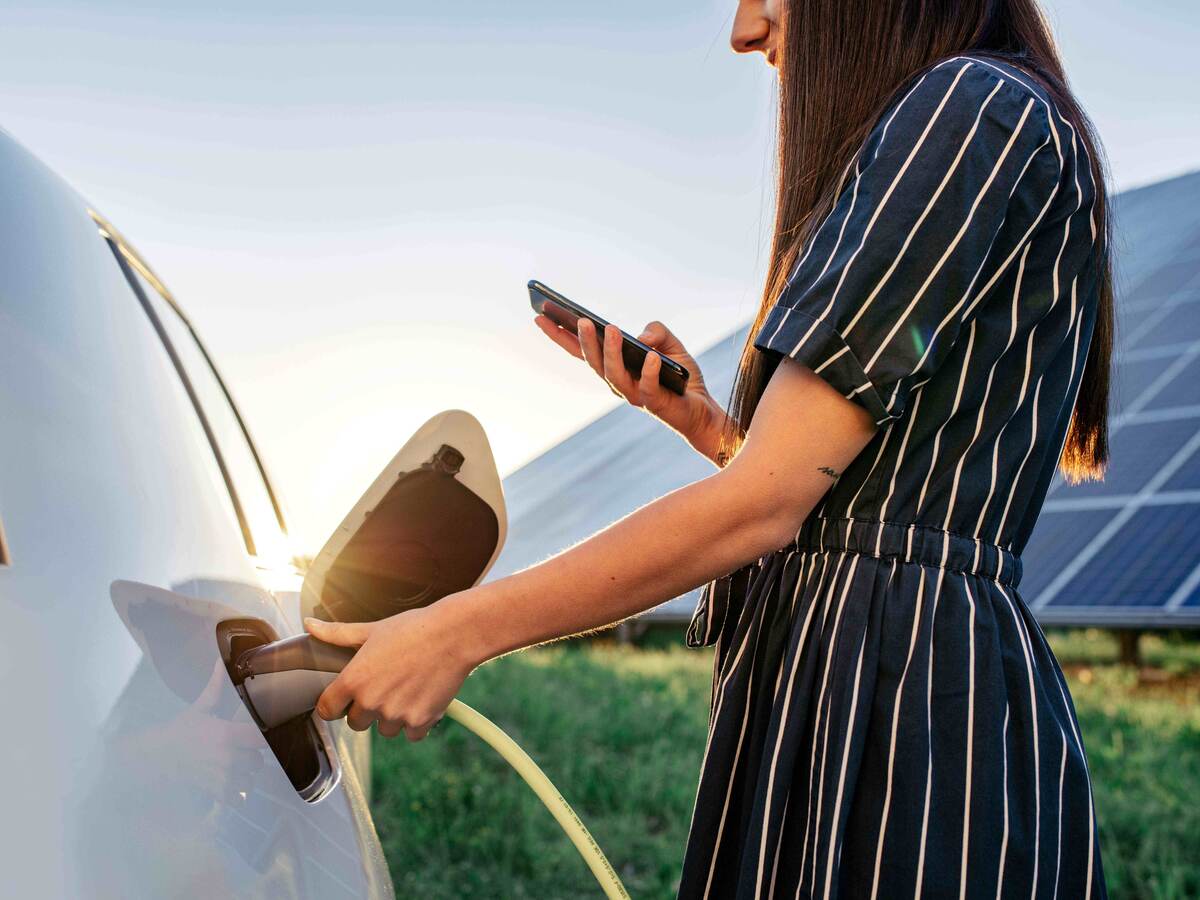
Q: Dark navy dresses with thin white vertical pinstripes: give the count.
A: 1